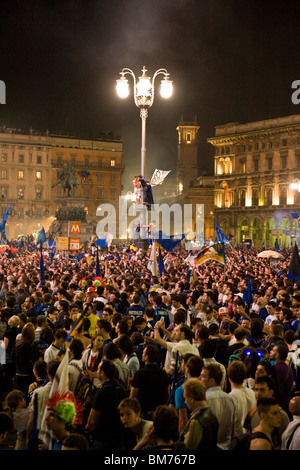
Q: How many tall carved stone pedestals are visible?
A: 1